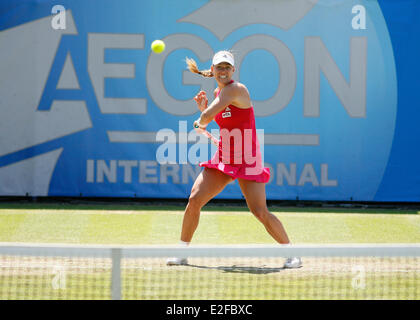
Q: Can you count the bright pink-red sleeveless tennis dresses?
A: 1